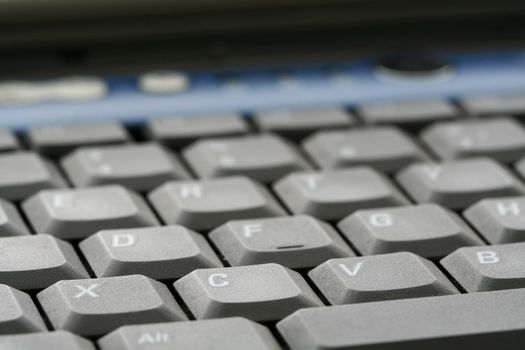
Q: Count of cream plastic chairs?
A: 0